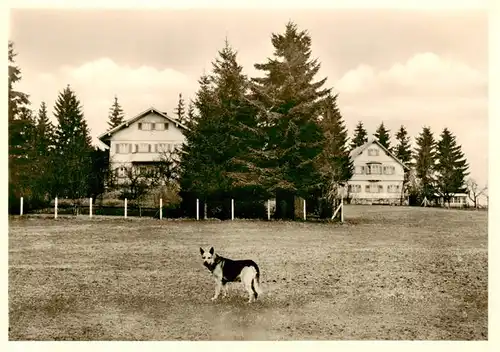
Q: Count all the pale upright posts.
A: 10